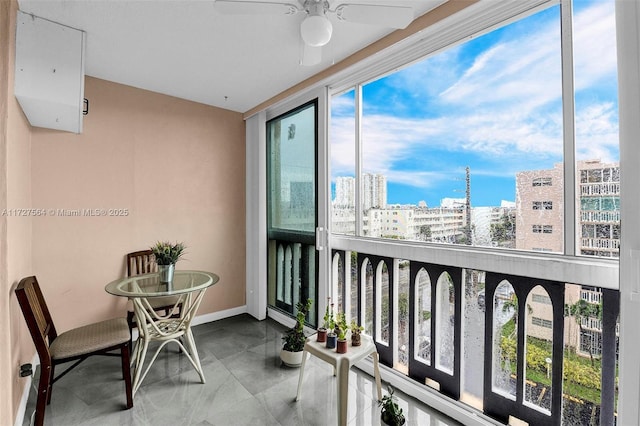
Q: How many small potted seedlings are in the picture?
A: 5